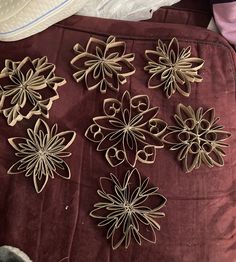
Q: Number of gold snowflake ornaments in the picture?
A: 7